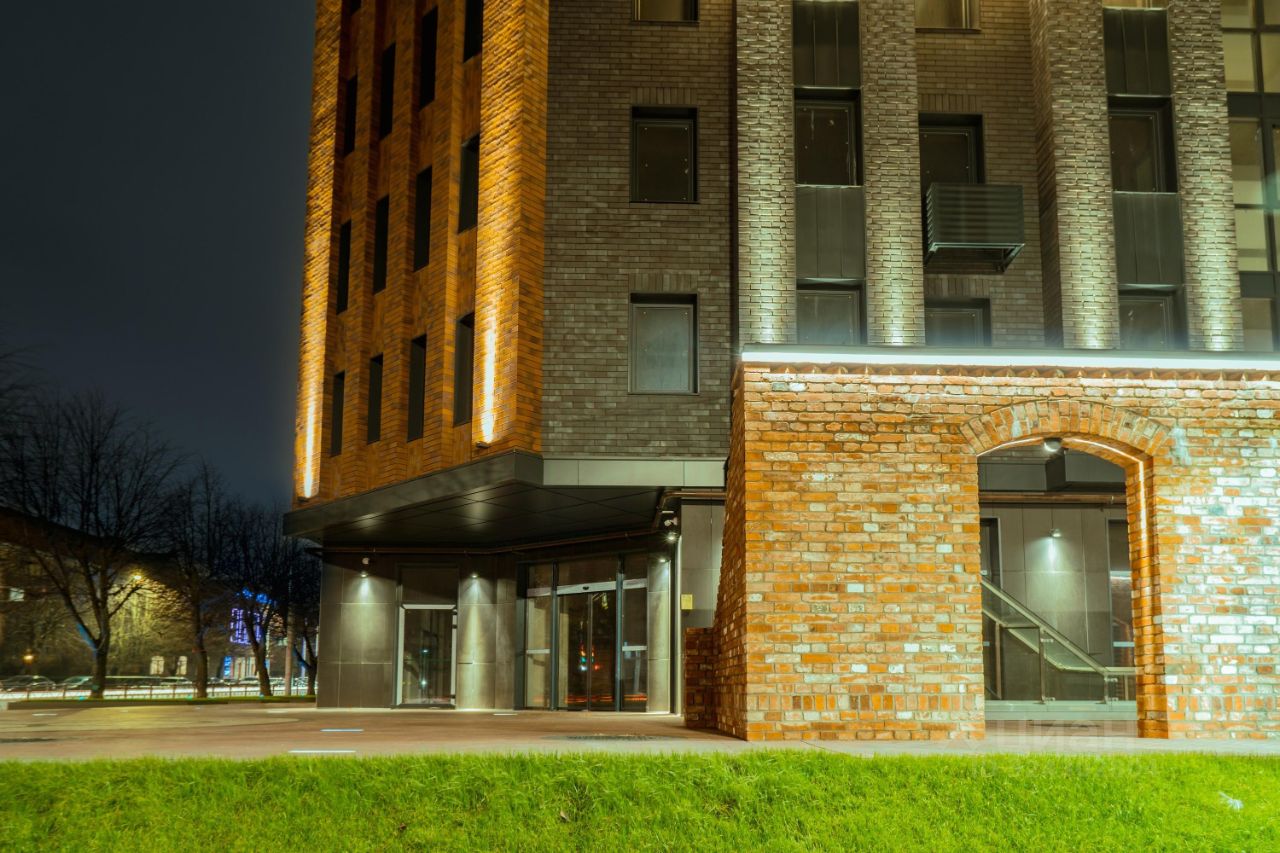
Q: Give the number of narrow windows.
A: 12